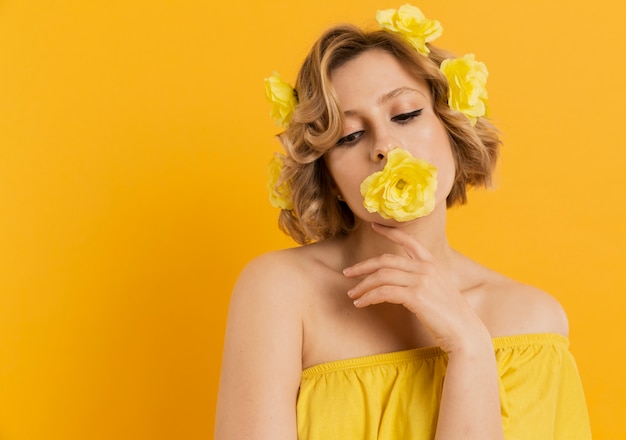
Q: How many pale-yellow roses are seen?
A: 5